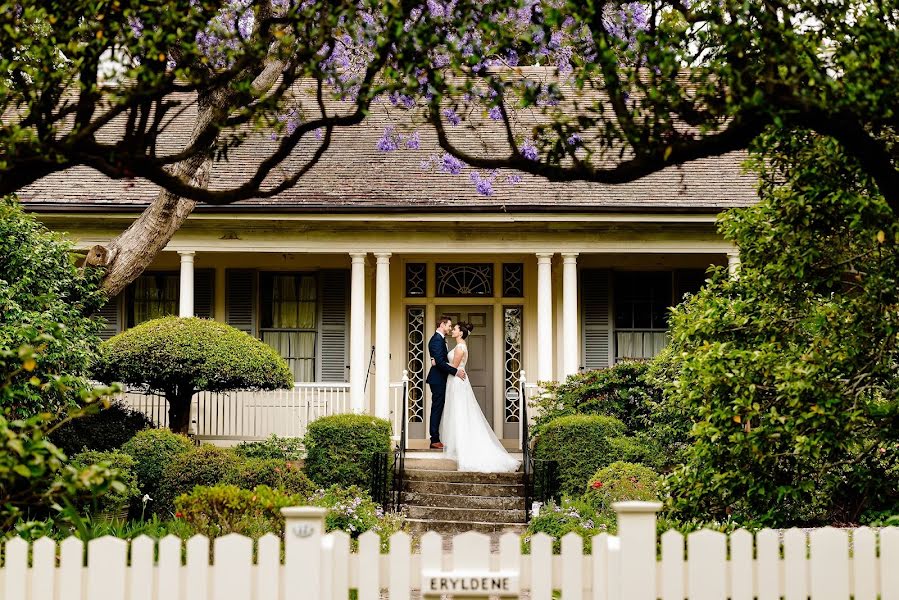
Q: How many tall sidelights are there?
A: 2